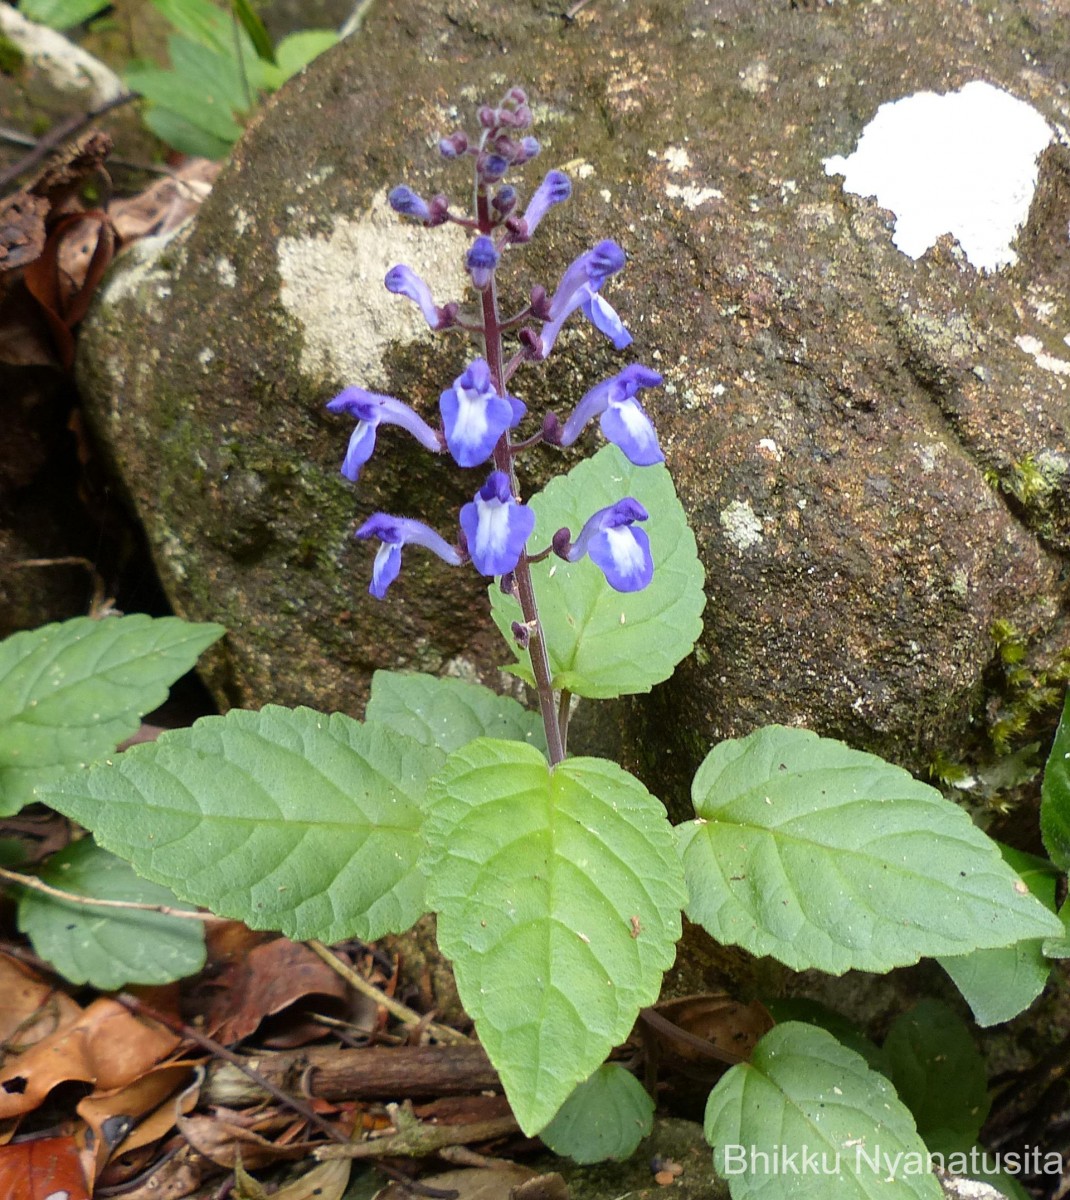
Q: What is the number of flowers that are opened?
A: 7